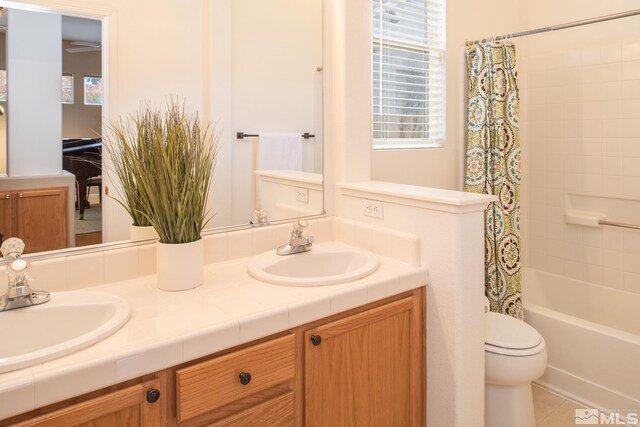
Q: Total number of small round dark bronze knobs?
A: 3